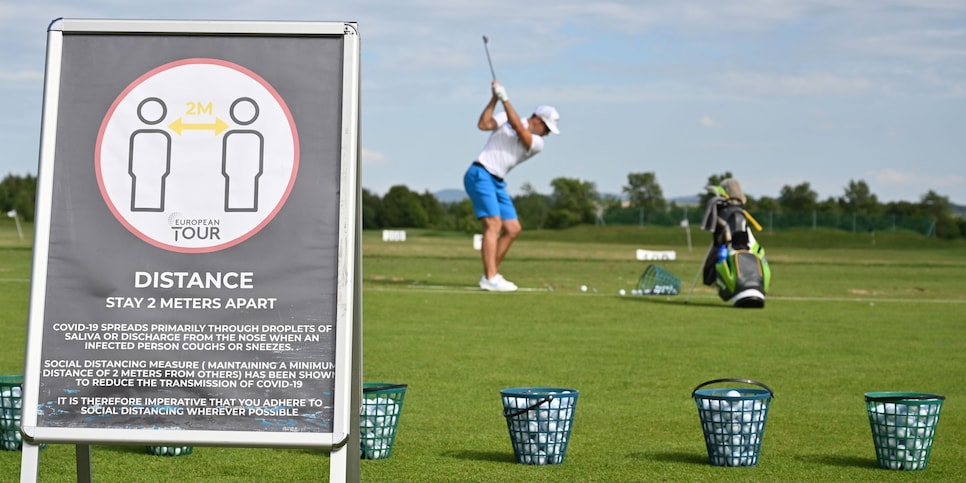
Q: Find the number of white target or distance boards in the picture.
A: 3